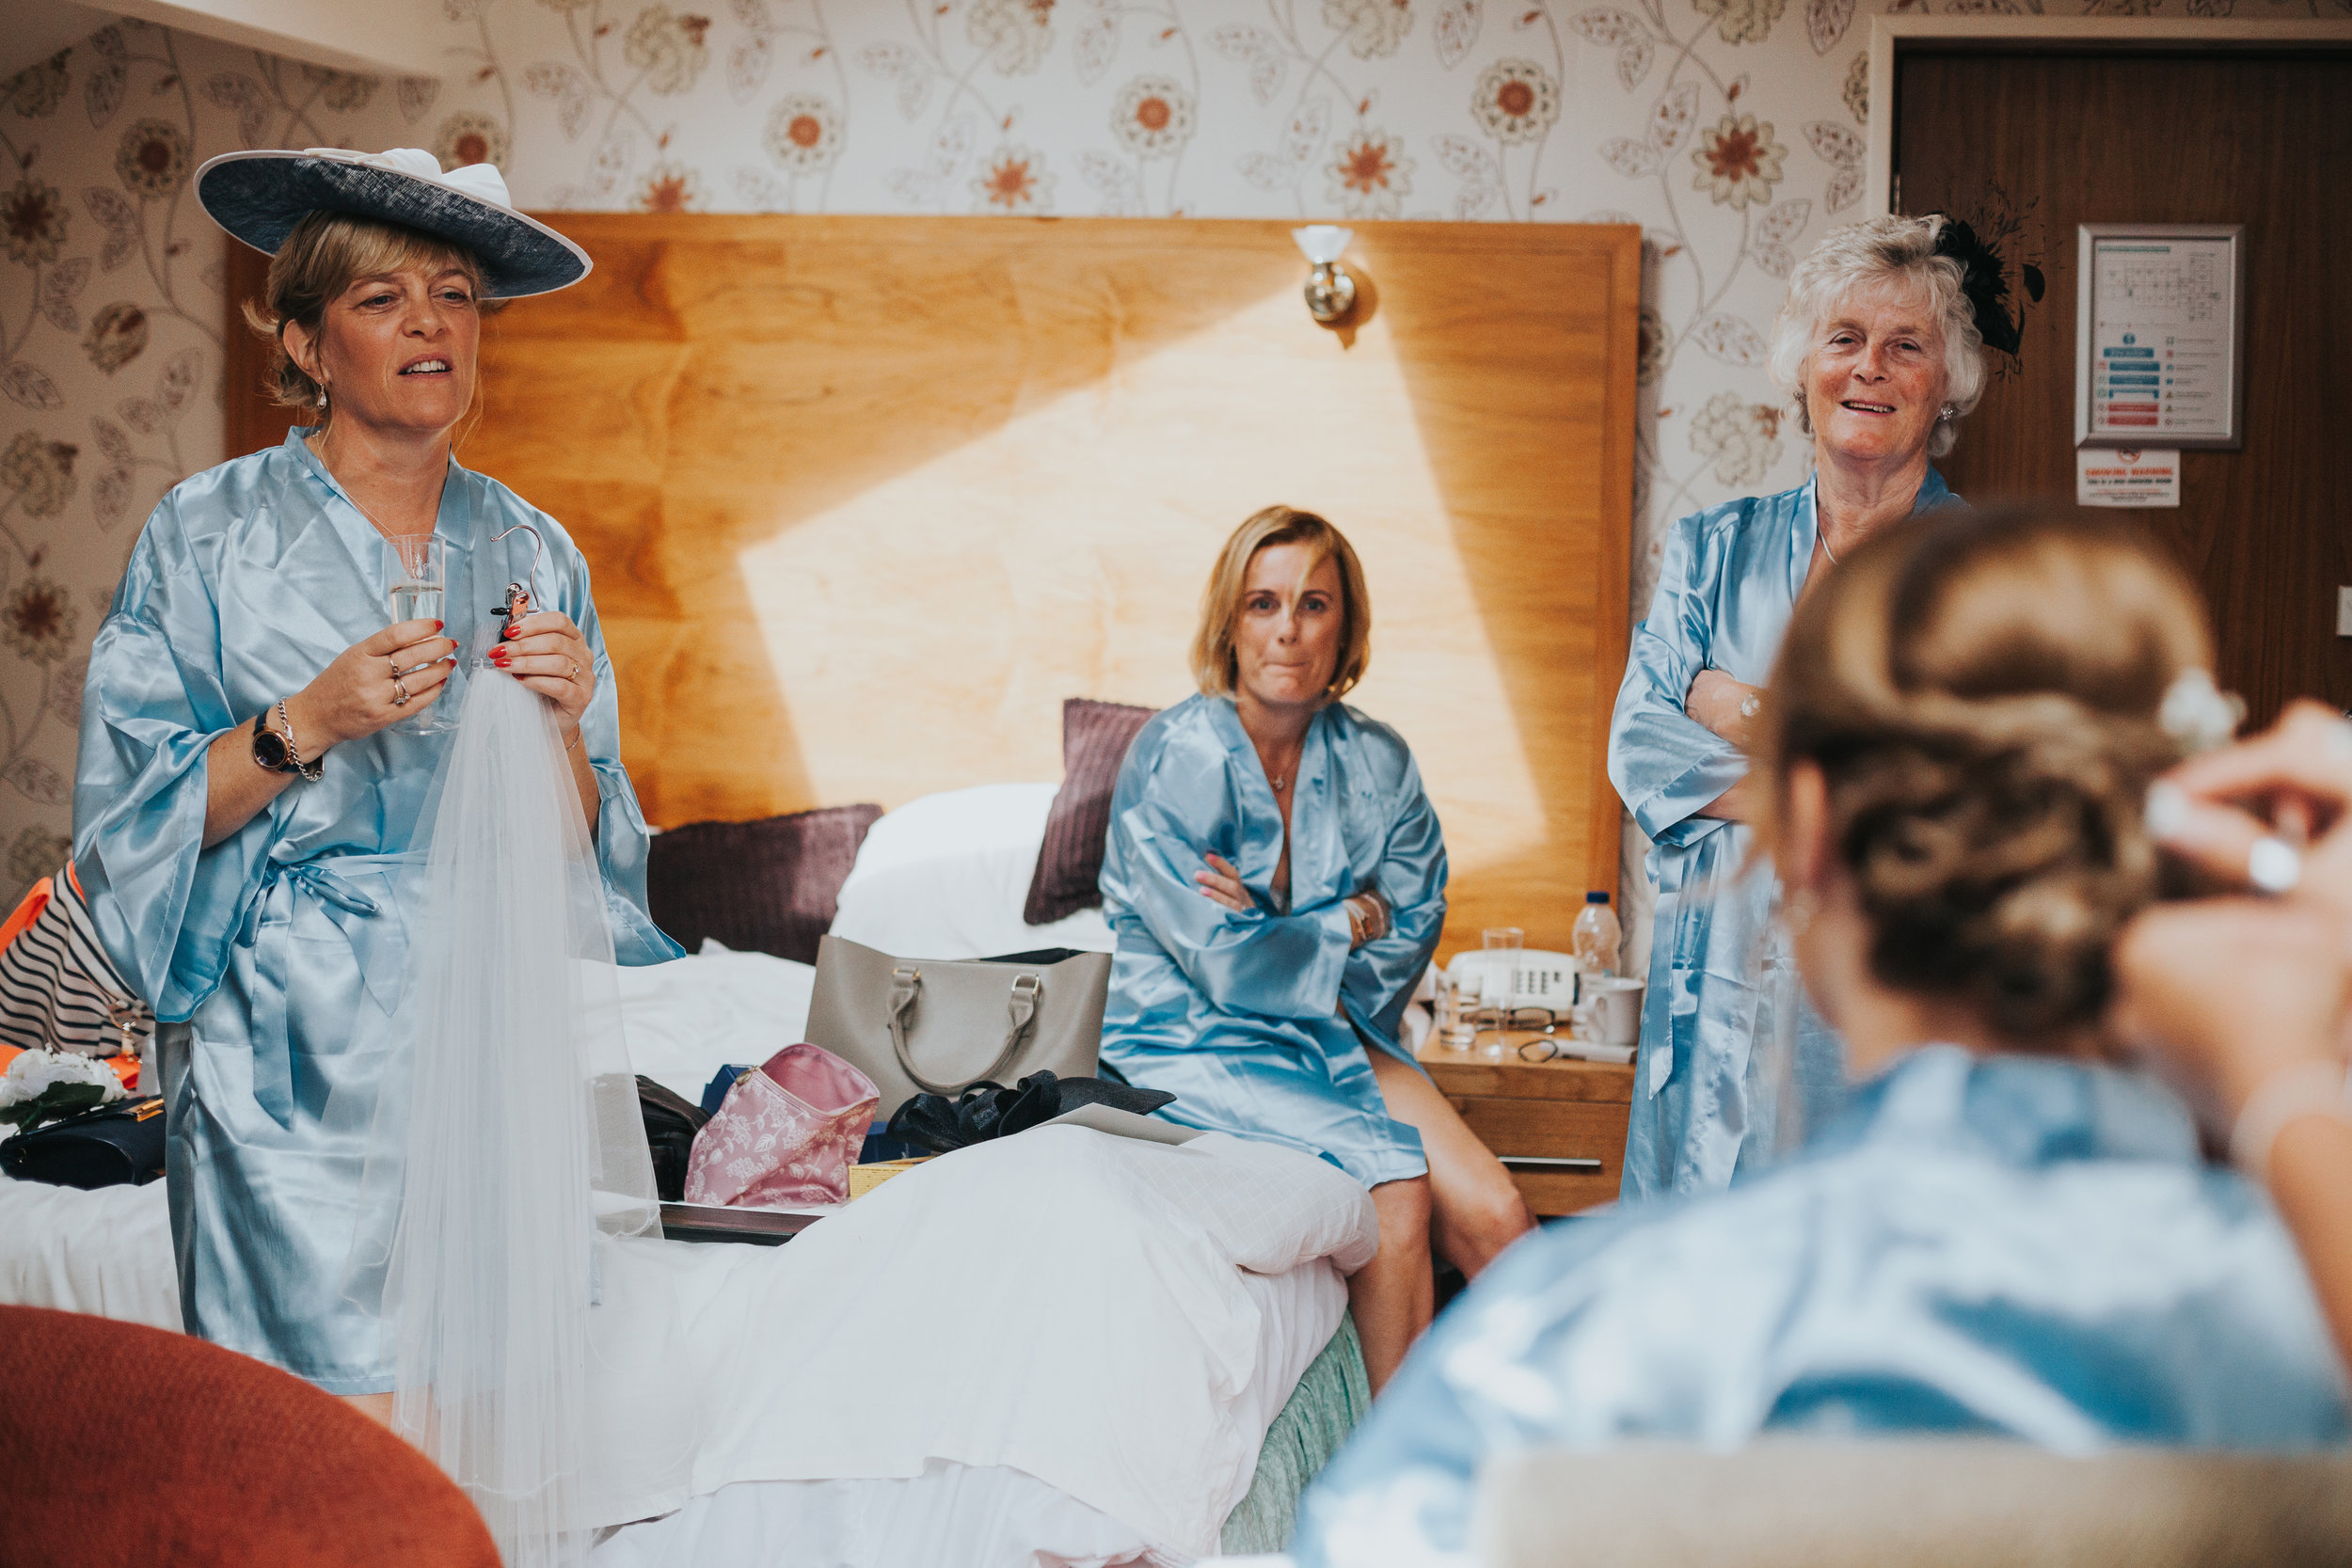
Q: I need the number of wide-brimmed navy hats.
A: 1